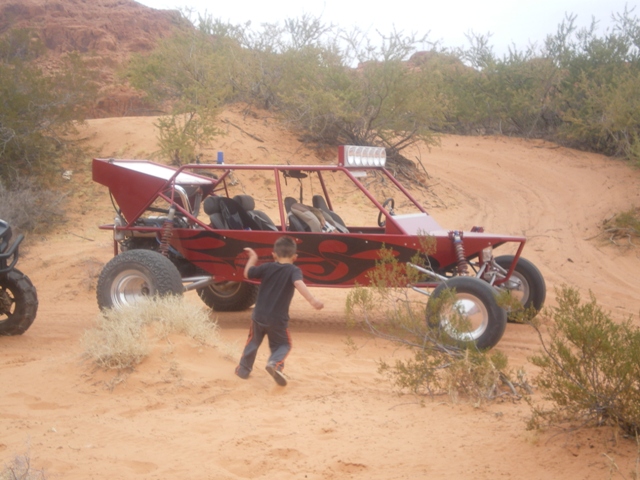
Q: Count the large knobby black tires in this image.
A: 3